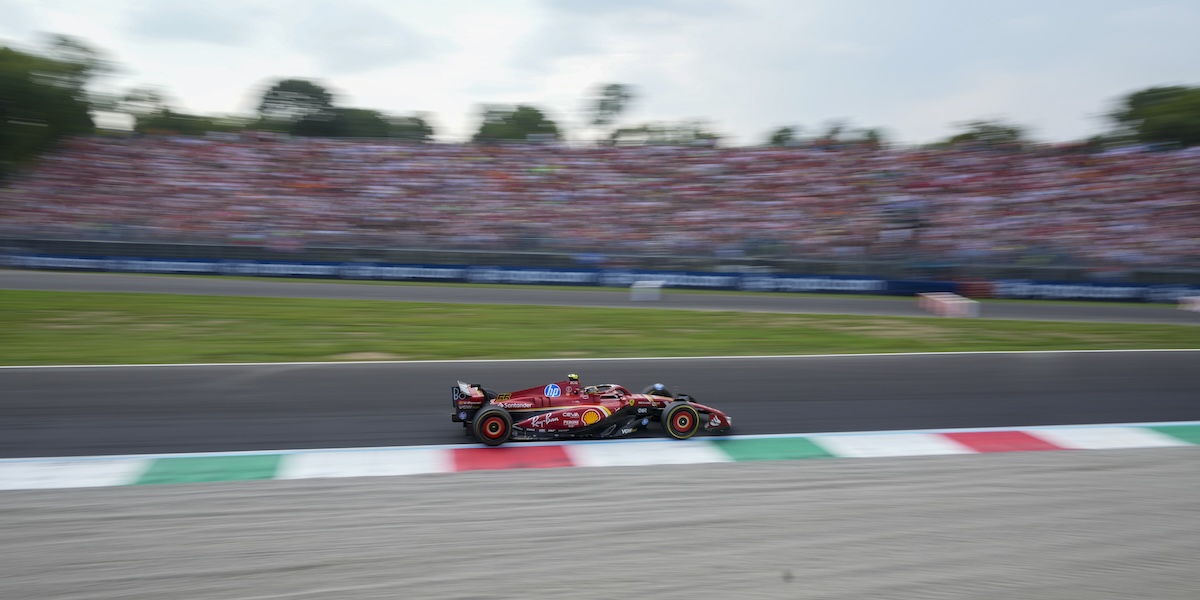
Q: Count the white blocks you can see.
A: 5